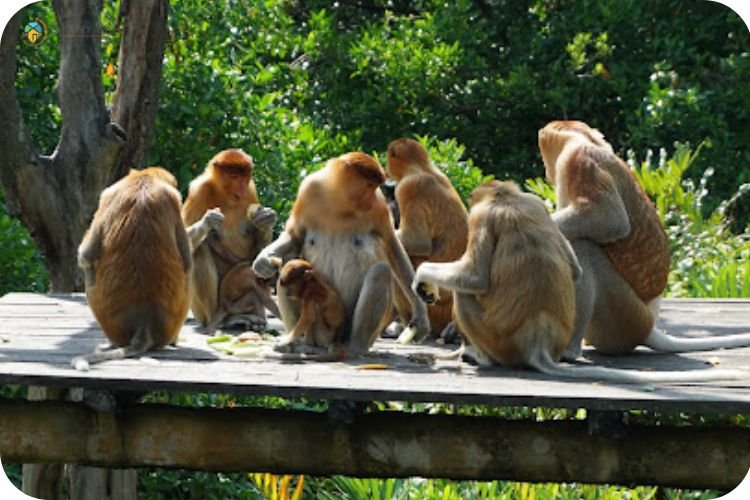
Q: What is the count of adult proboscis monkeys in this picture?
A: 6